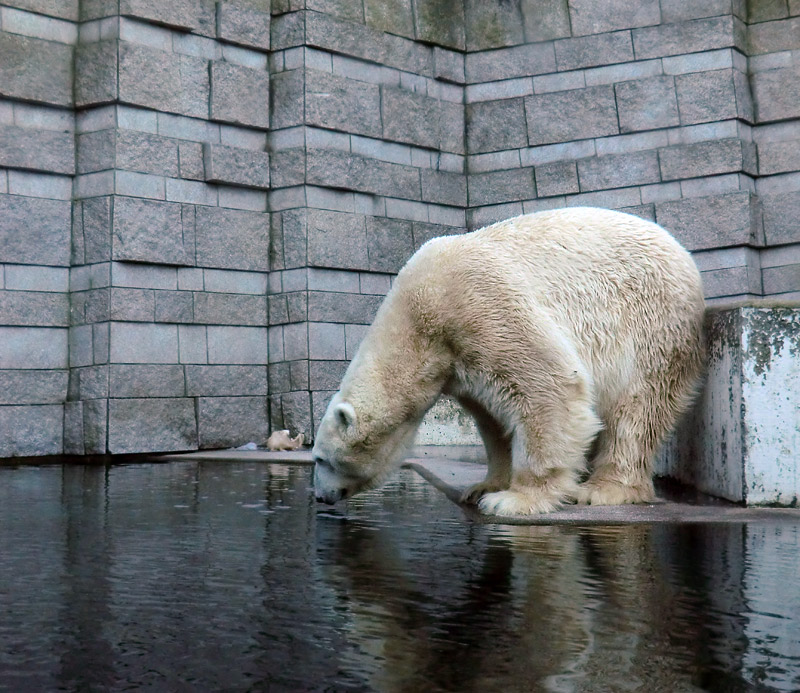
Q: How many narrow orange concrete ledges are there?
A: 0